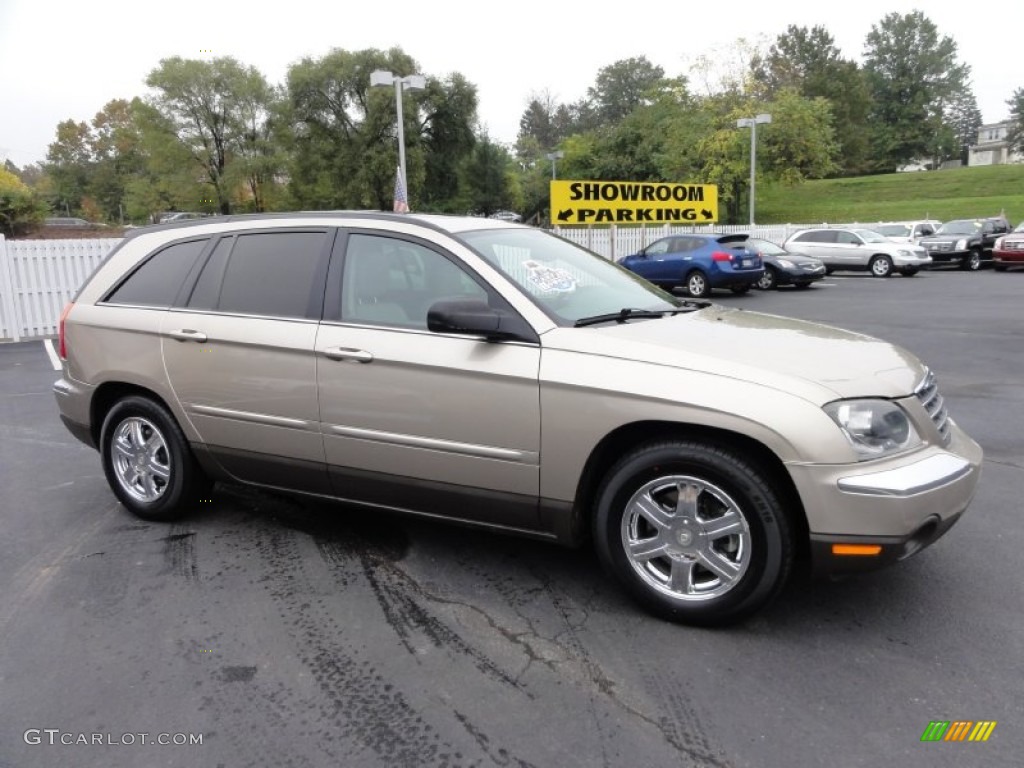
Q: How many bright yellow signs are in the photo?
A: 1